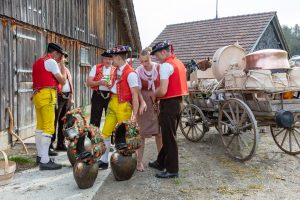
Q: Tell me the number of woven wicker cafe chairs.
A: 0